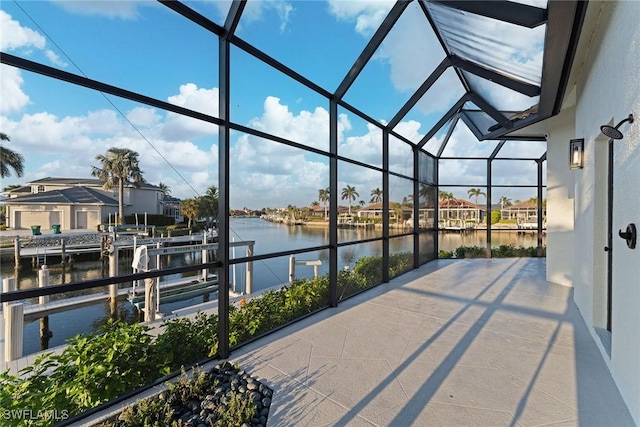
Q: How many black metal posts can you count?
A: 7